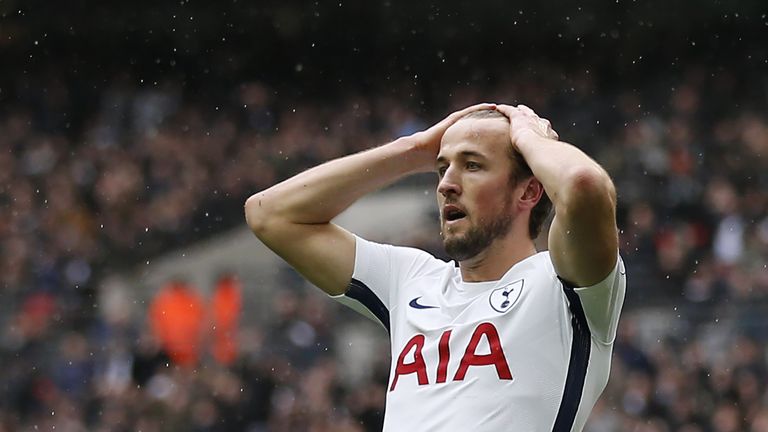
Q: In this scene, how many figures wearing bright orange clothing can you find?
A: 2